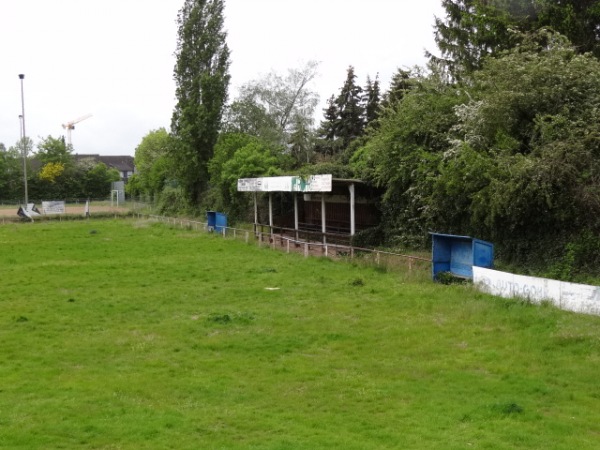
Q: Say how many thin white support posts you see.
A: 5